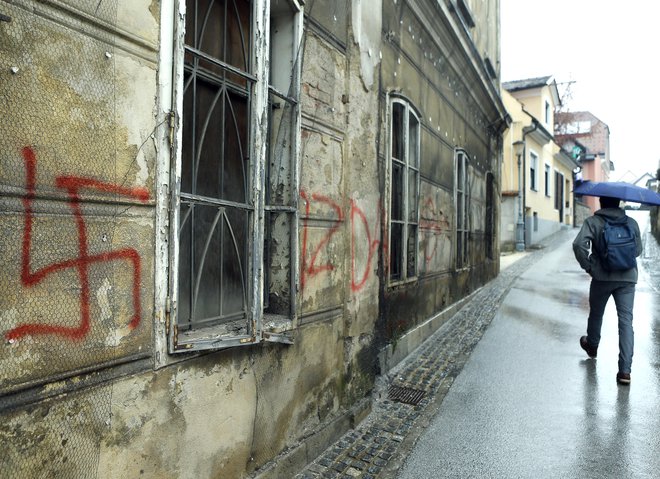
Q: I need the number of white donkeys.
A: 0